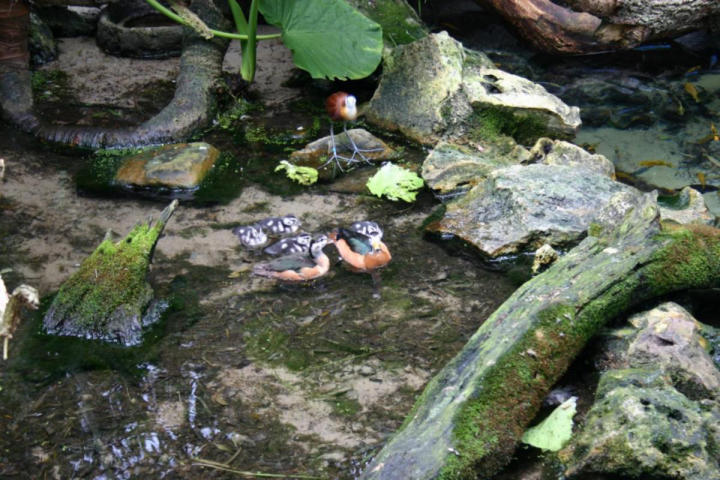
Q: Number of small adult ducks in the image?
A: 2